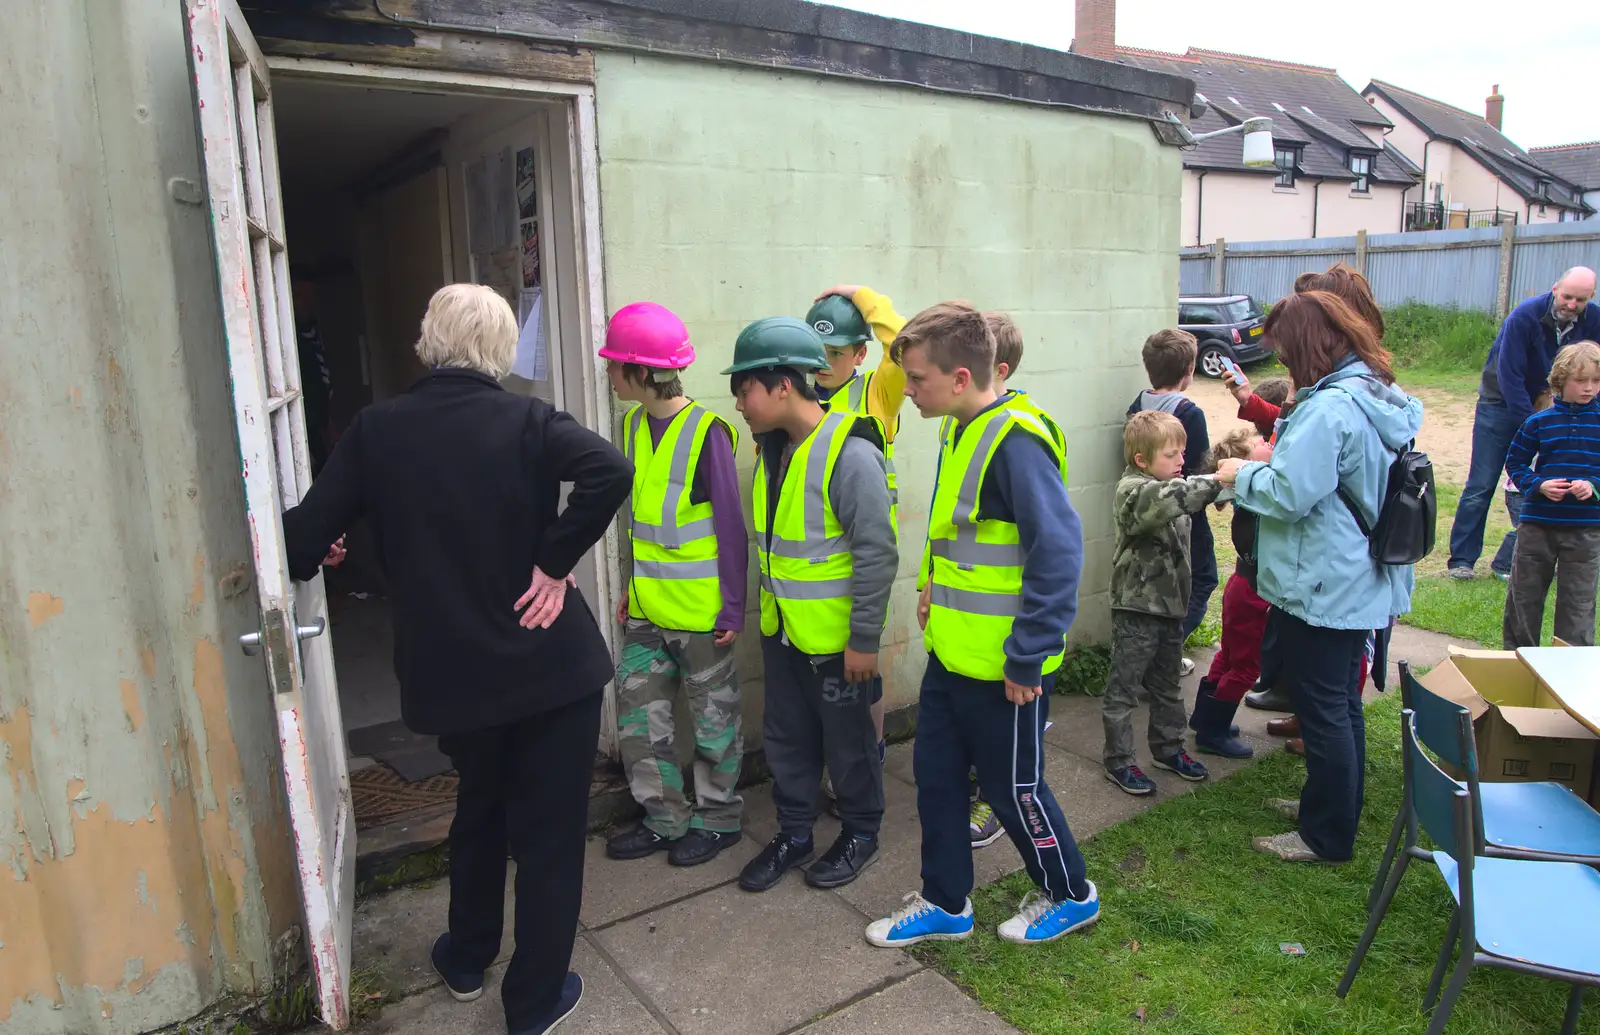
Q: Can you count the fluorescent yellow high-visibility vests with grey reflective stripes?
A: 5